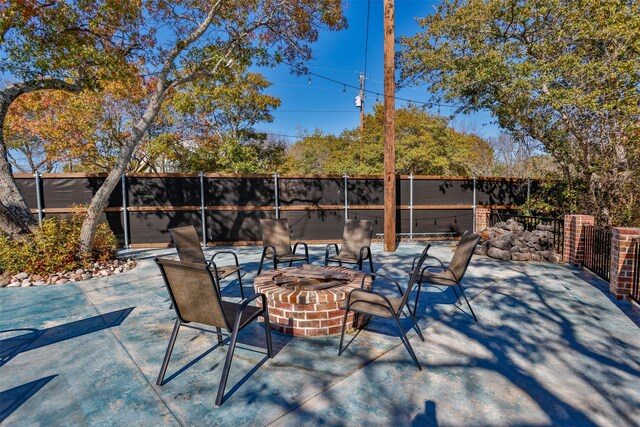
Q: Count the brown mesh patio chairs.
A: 6